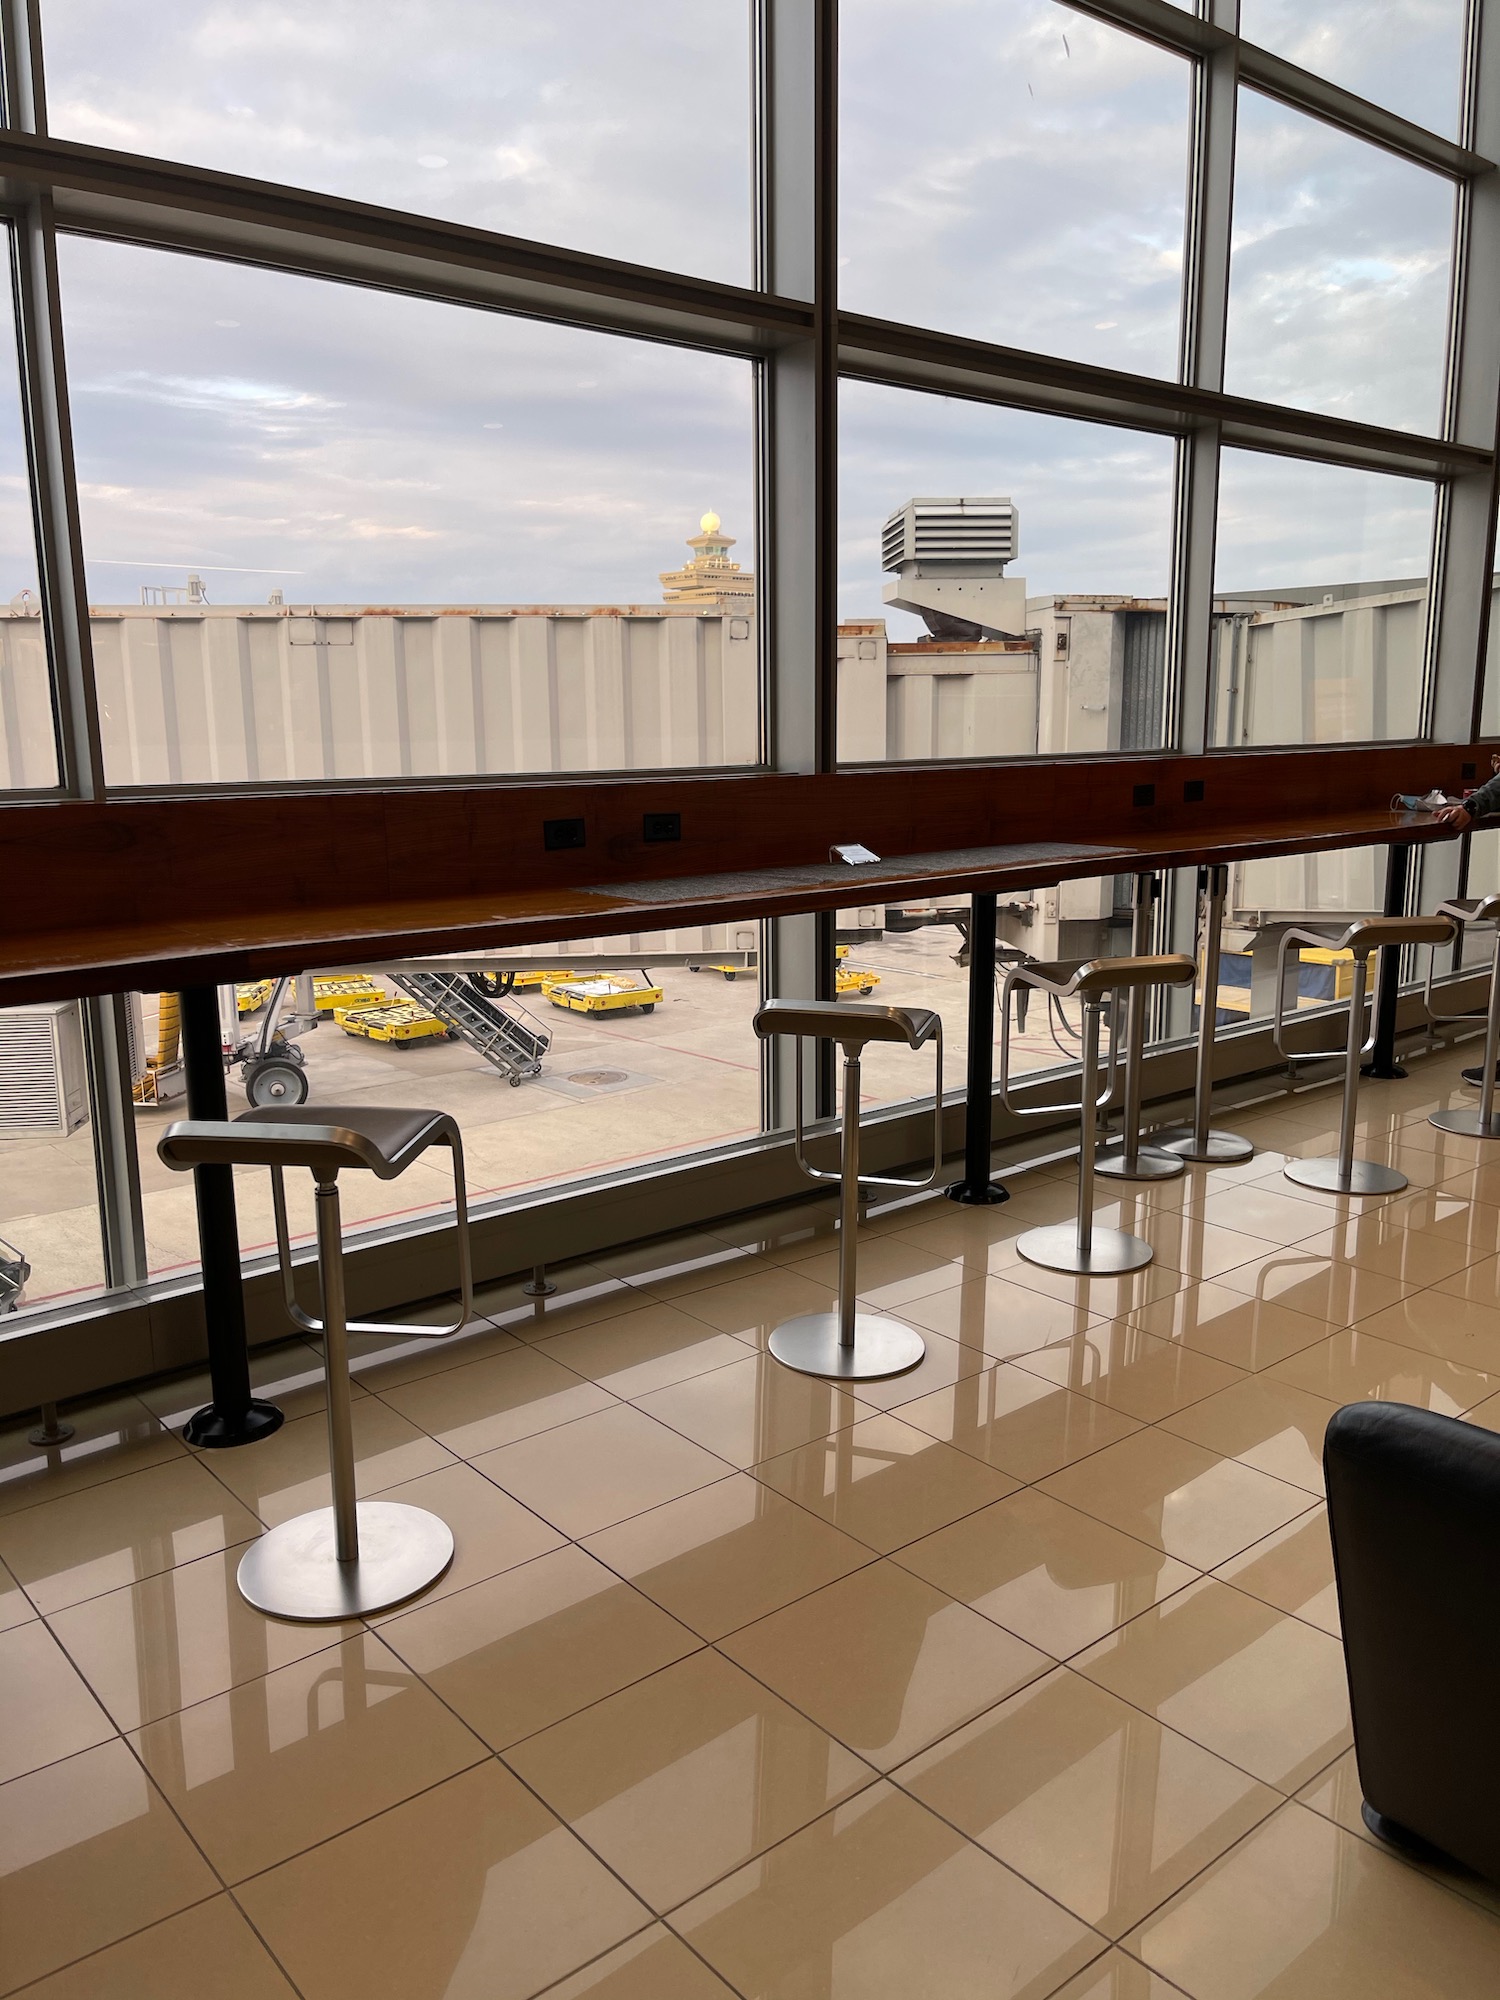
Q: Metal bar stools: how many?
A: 5